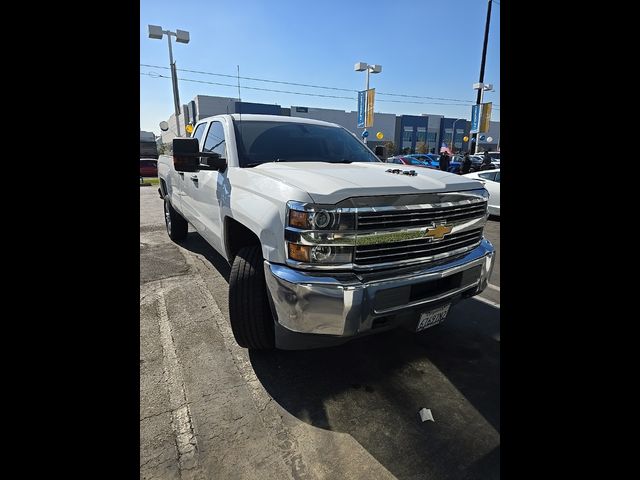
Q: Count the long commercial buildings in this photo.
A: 1